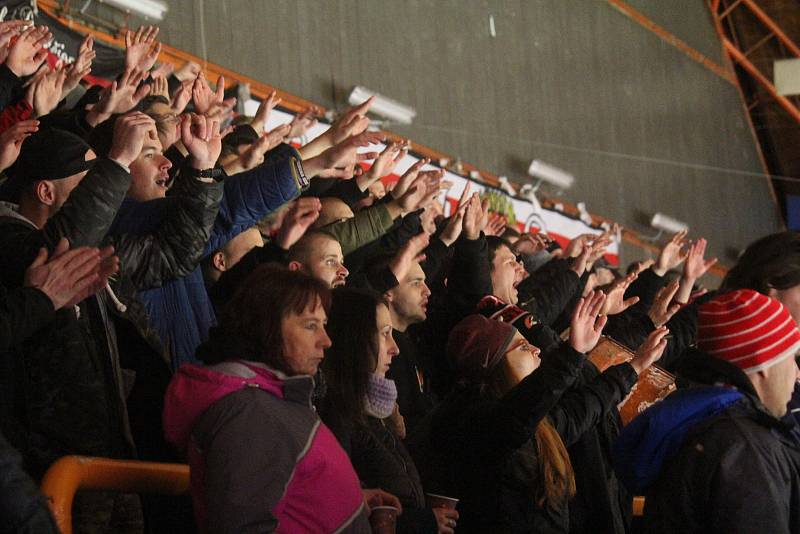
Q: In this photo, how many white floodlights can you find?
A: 4